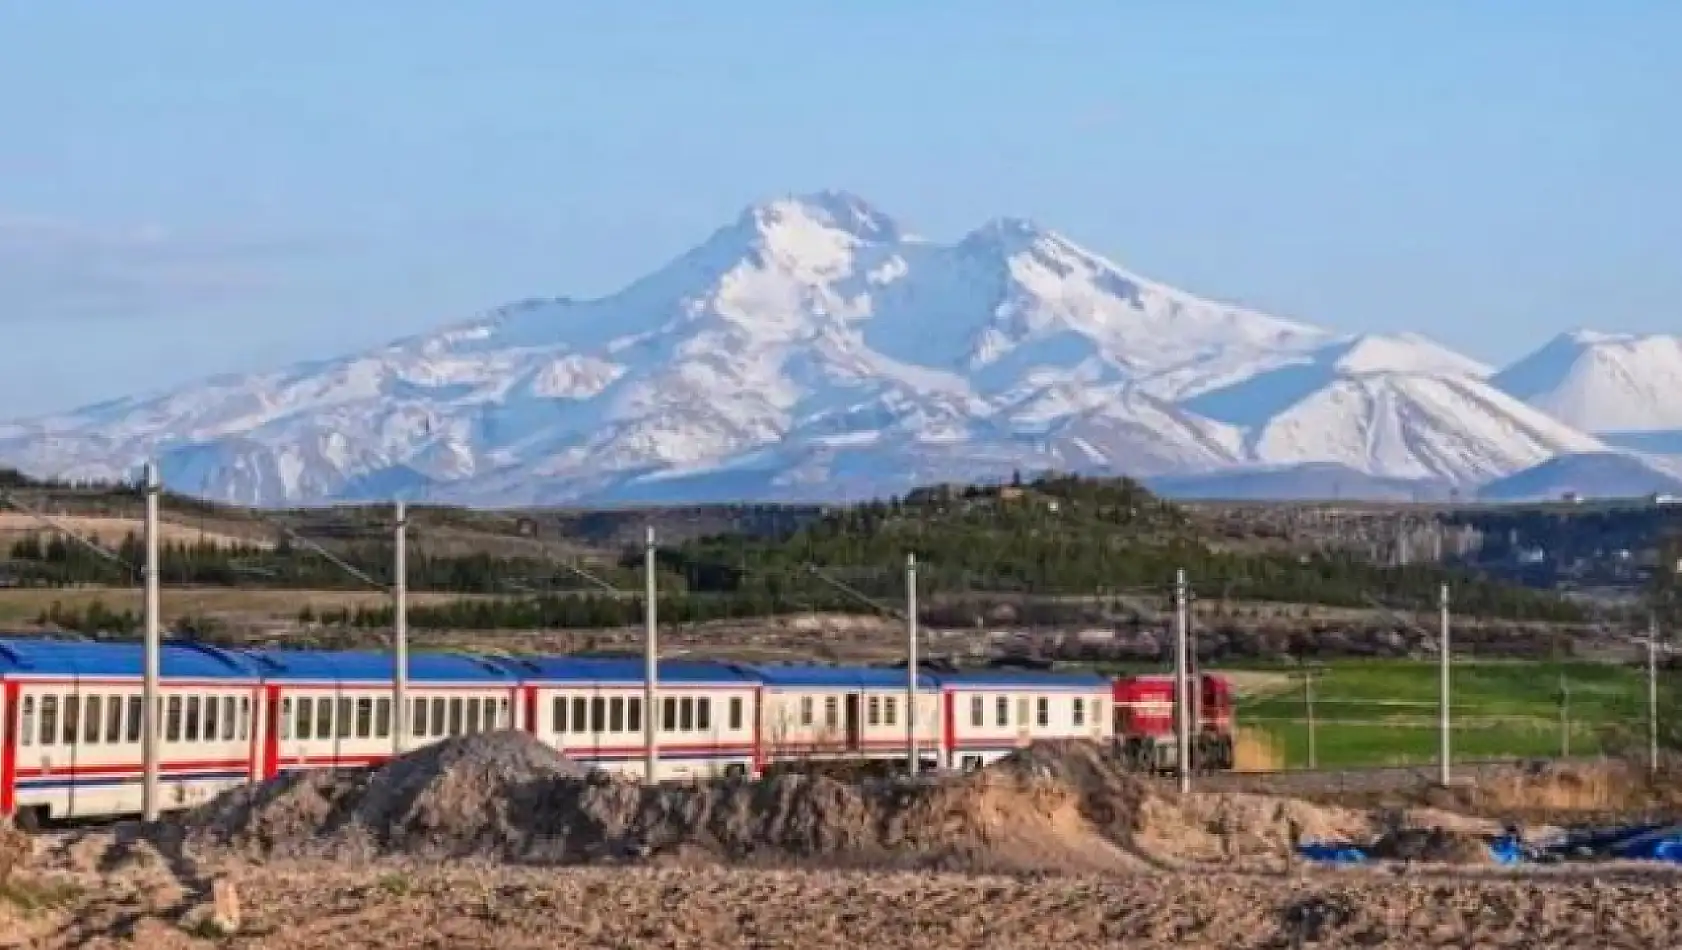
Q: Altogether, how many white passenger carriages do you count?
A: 5